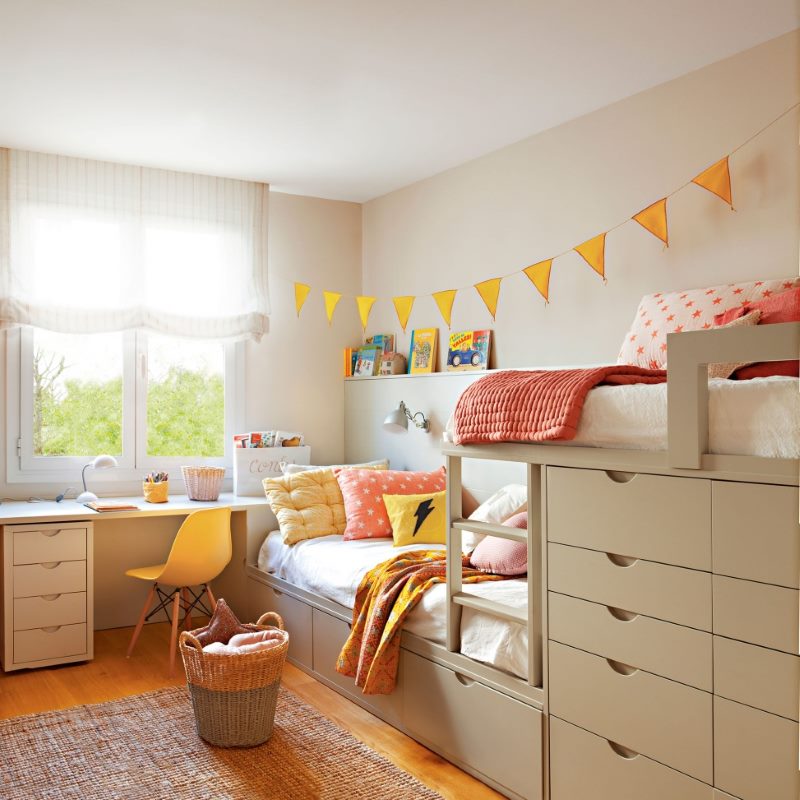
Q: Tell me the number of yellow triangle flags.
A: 10